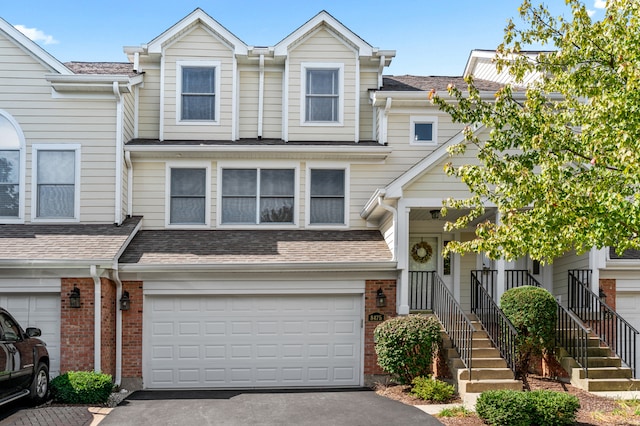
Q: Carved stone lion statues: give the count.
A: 0